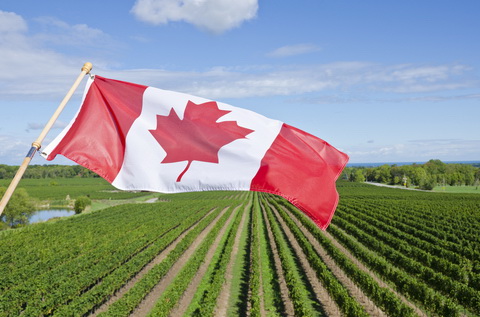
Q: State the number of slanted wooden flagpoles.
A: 1